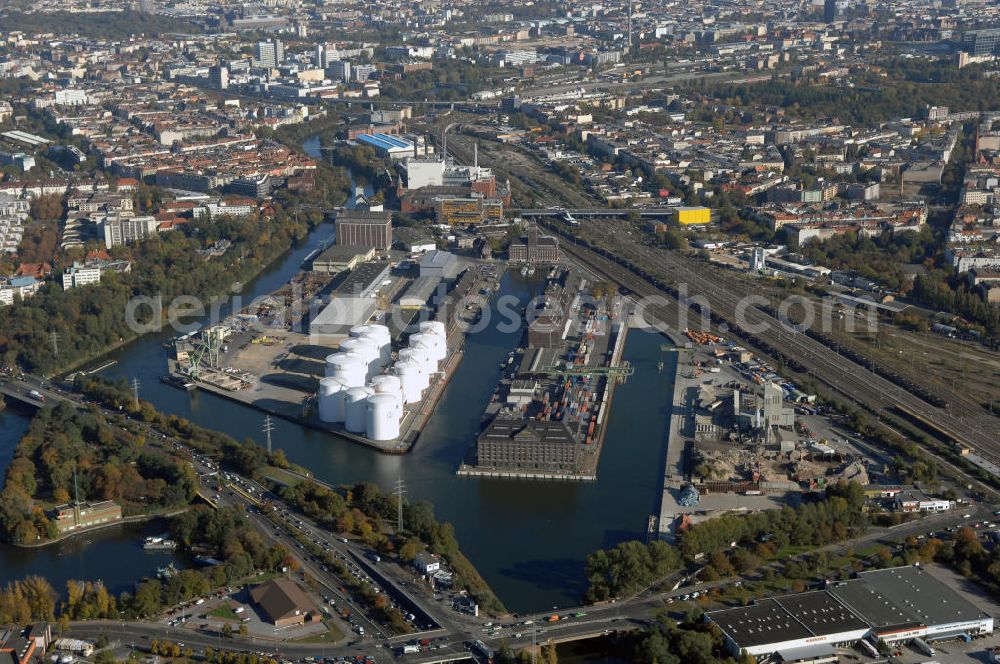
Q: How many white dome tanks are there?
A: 11